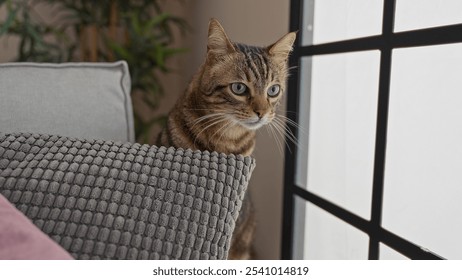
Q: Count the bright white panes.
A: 6